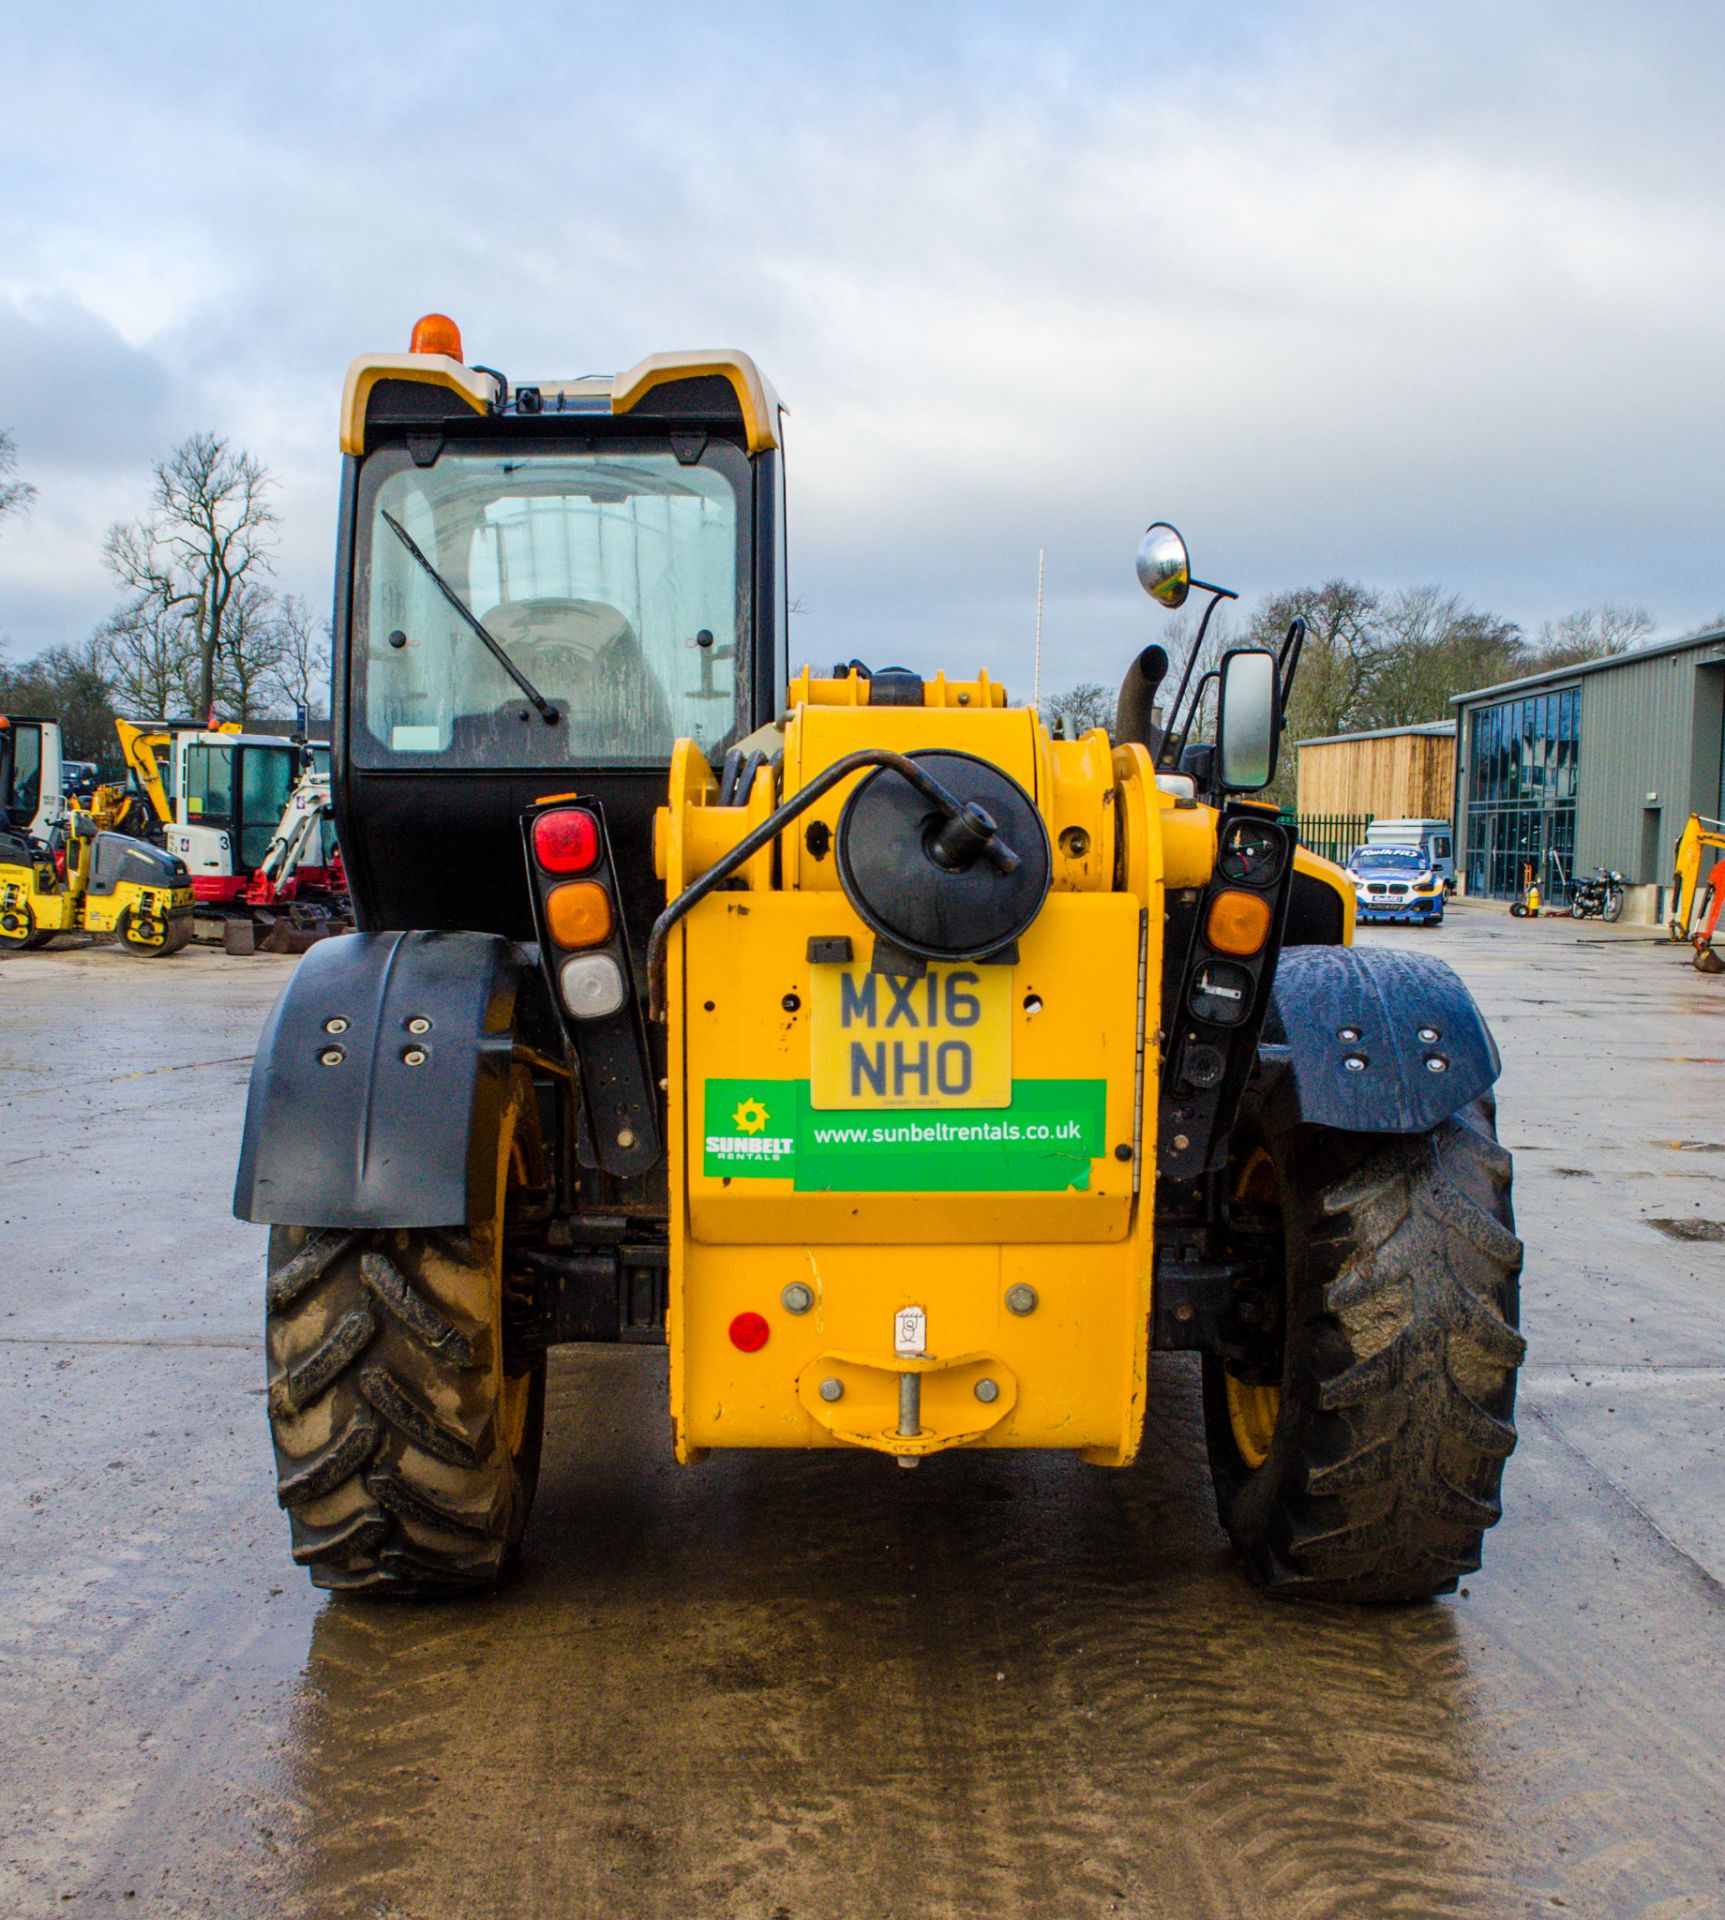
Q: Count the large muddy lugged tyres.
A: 2